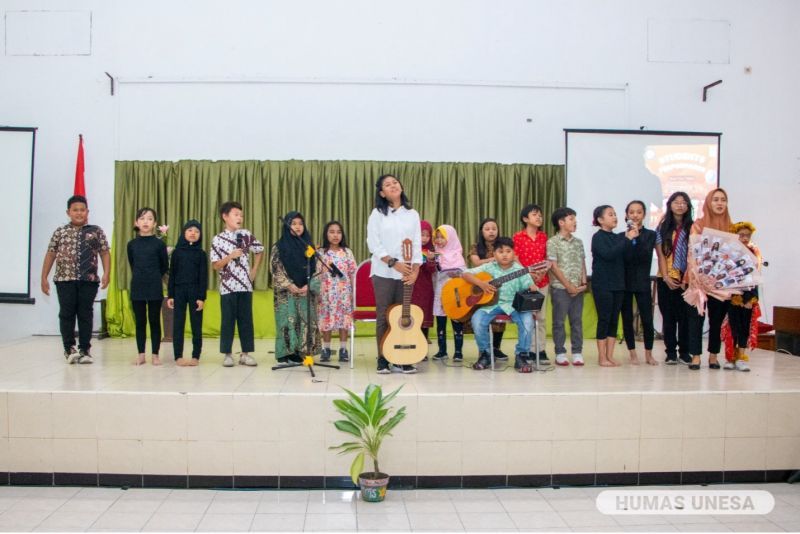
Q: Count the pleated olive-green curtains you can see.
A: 1